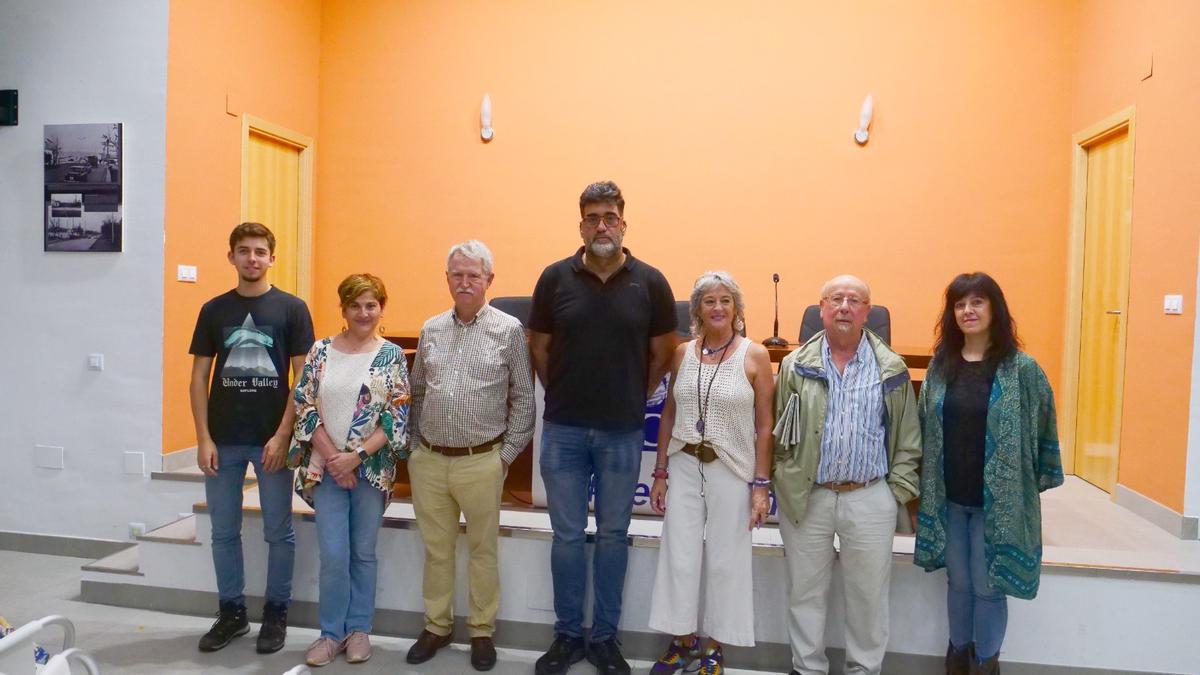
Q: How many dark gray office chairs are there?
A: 3